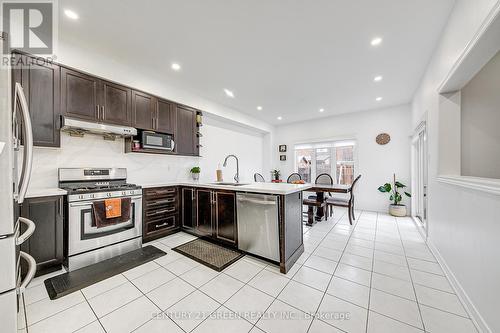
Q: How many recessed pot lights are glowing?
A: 9